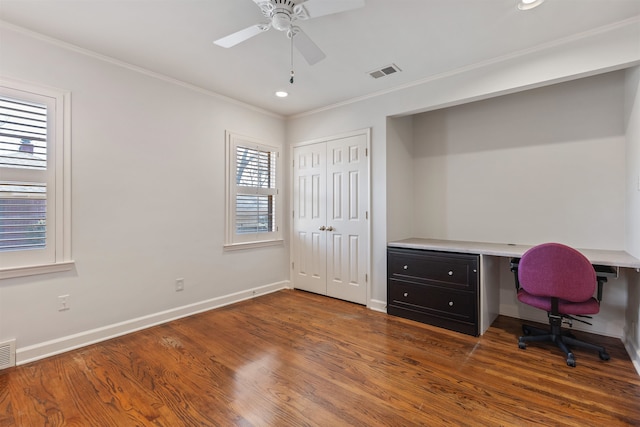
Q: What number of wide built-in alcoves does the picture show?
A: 1